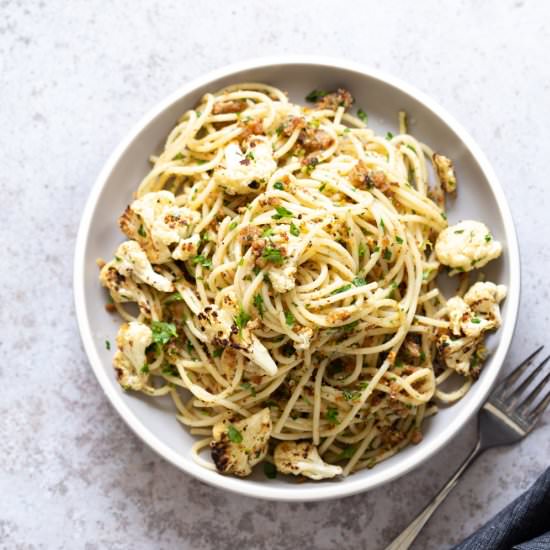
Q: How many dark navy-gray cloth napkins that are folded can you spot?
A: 1